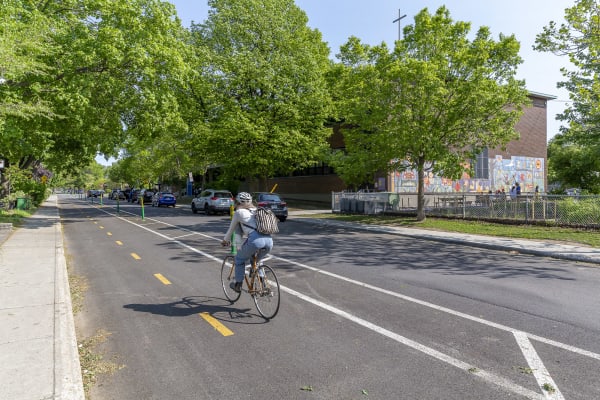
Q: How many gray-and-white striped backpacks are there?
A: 1